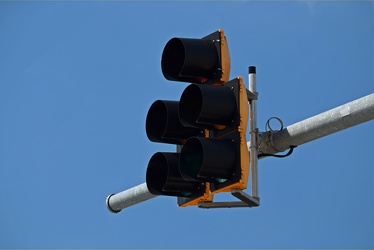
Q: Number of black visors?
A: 5